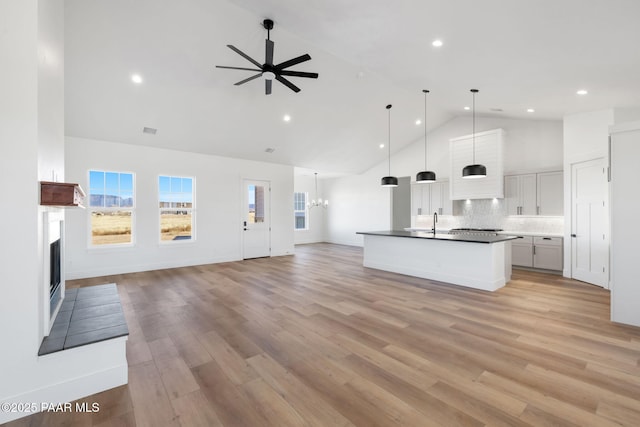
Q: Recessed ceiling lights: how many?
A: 8